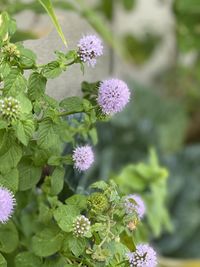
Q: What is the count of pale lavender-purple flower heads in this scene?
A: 6